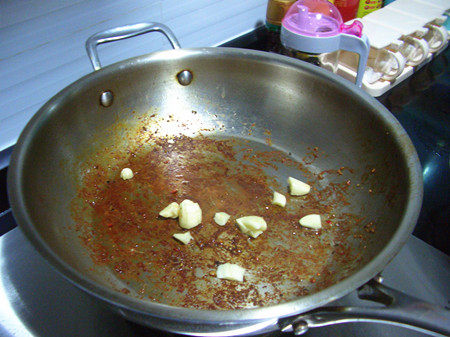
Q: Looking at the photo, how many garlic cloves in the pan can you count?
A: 10